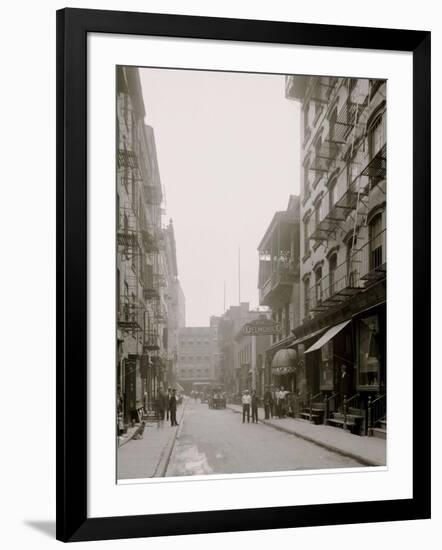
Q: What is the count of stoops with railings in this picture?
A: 3